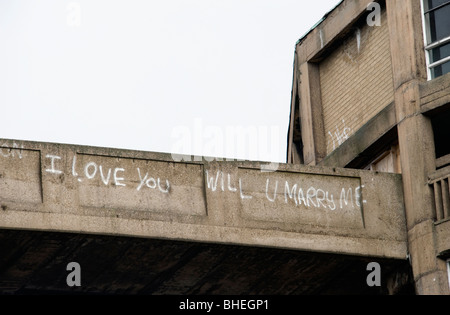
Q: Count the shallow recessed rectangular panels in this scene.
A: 3